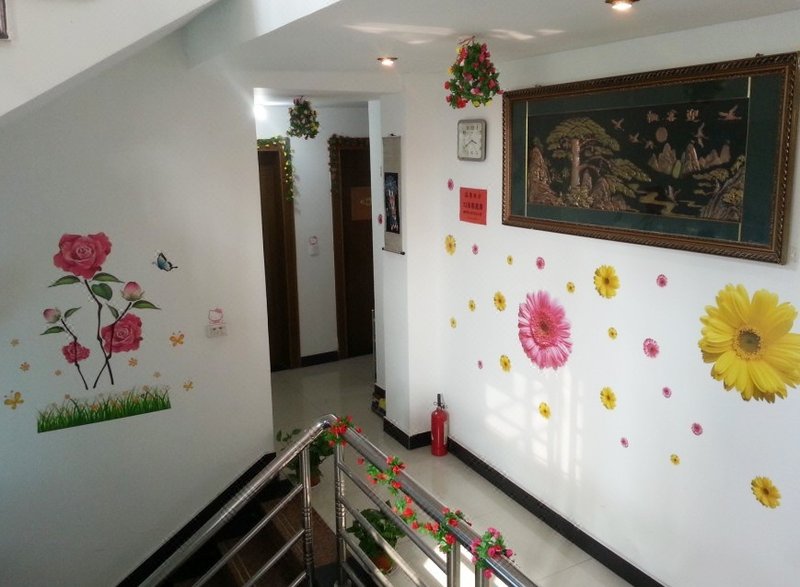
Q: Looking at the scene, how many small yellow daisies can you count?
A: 13